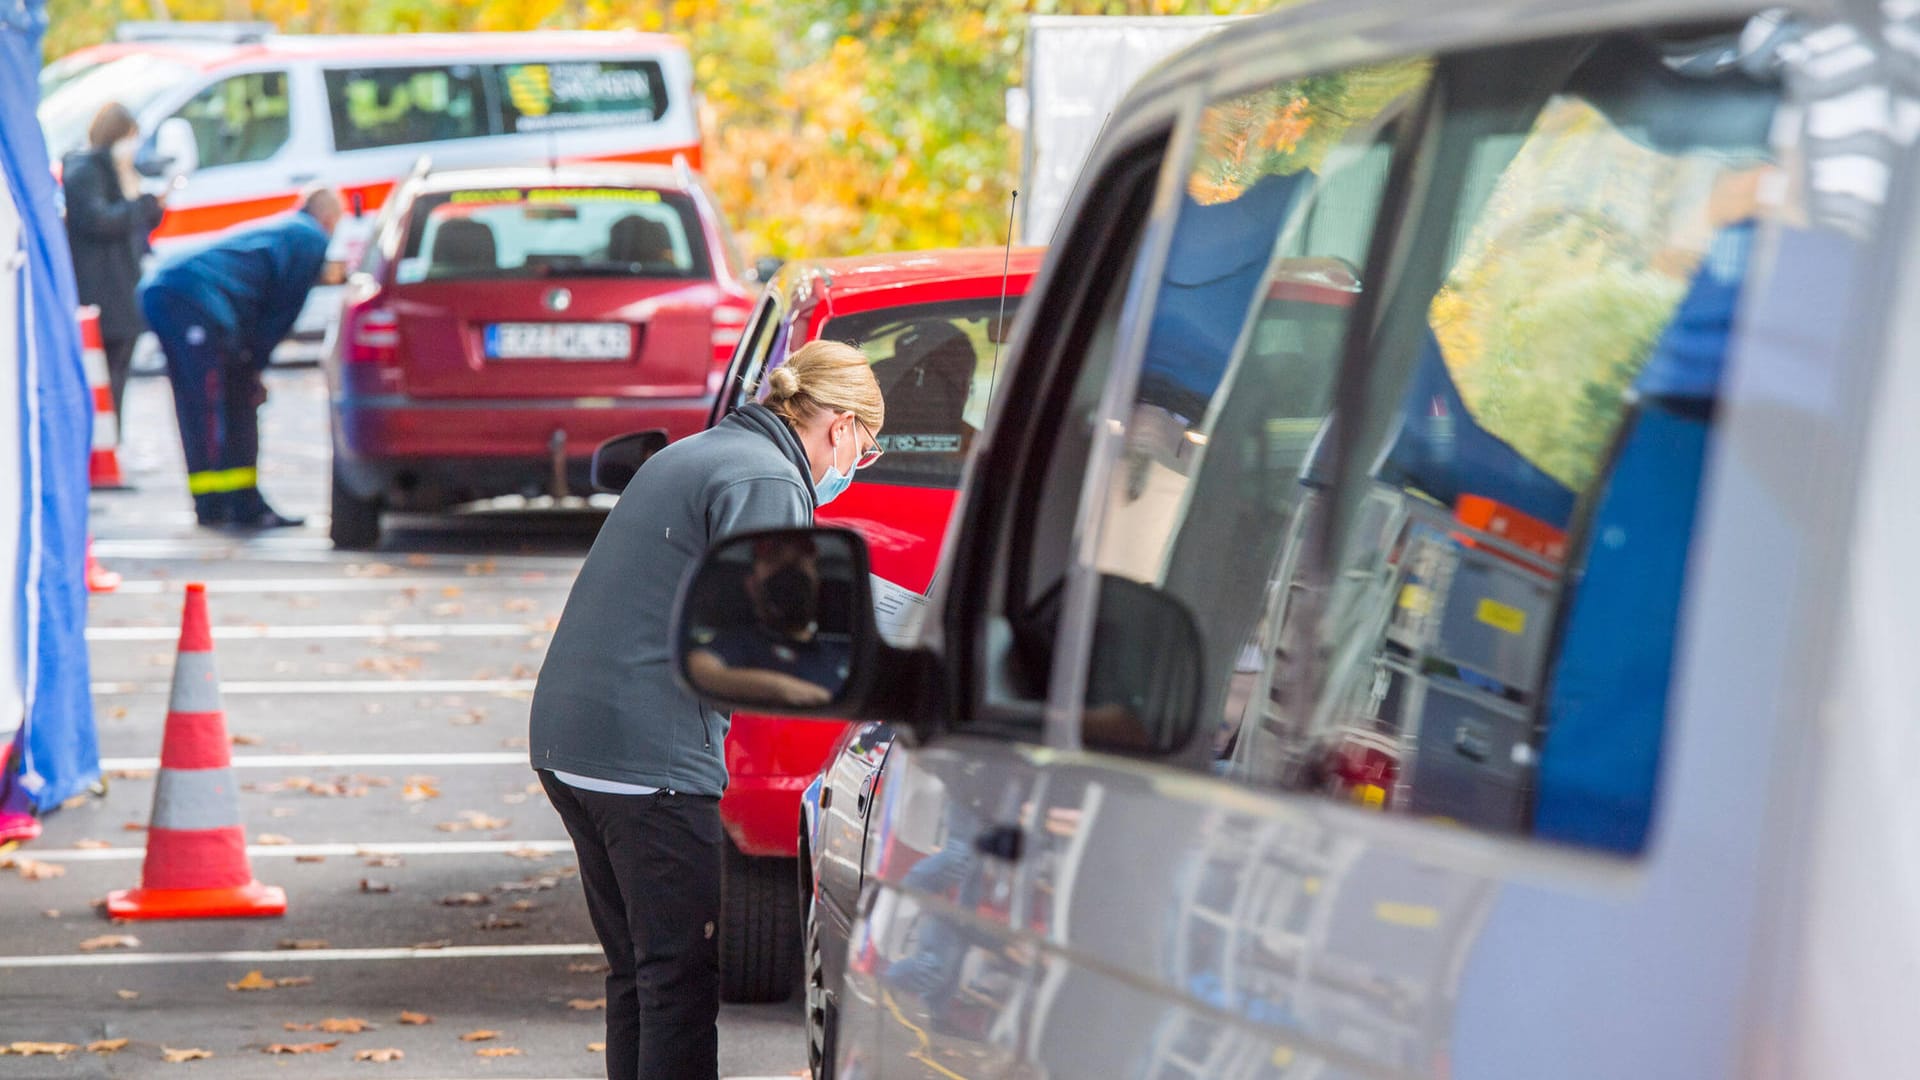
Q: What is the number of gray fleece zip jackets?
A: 1